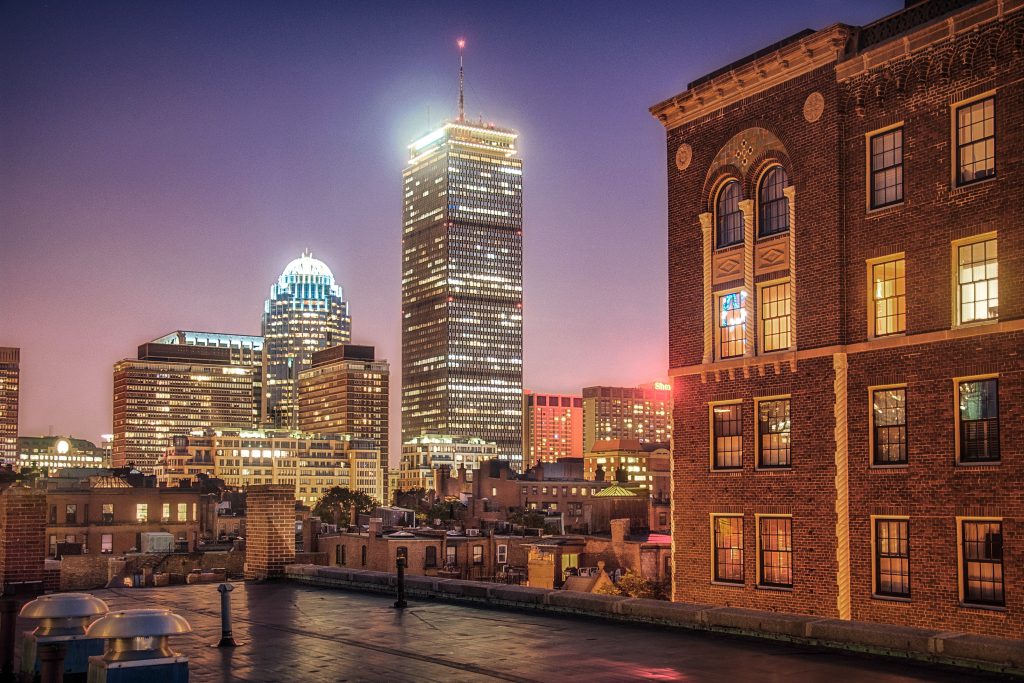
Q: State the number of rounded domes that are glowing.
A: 1